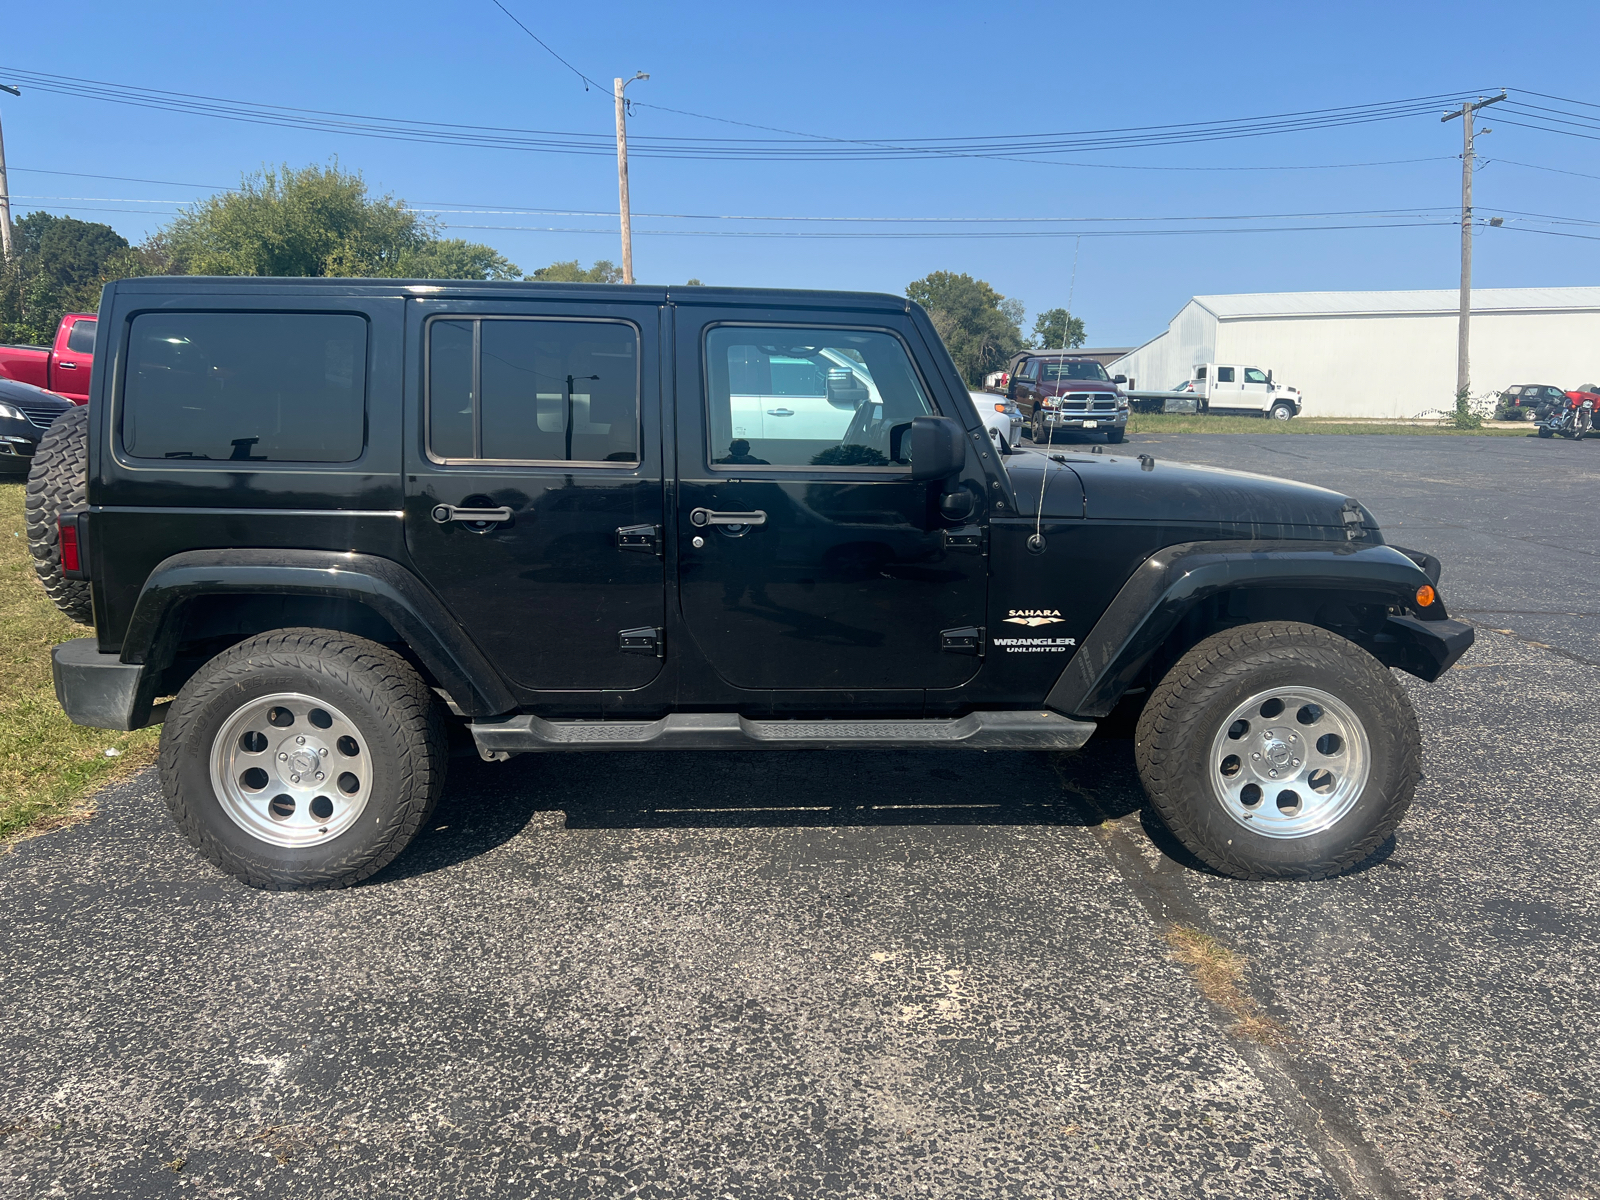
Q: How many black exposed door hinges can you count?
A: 4